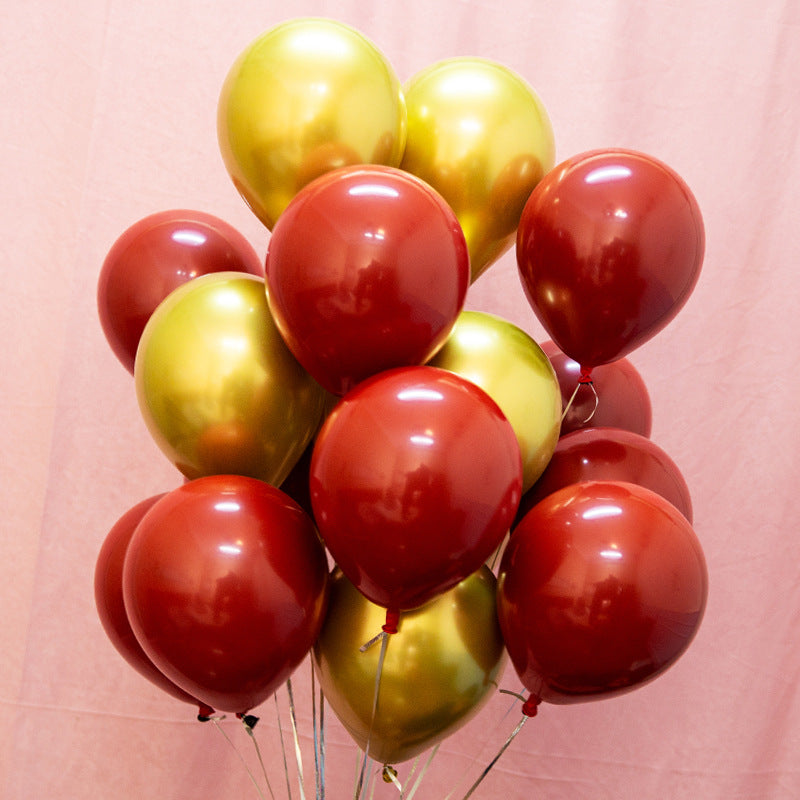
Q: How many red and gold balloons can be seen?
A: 14